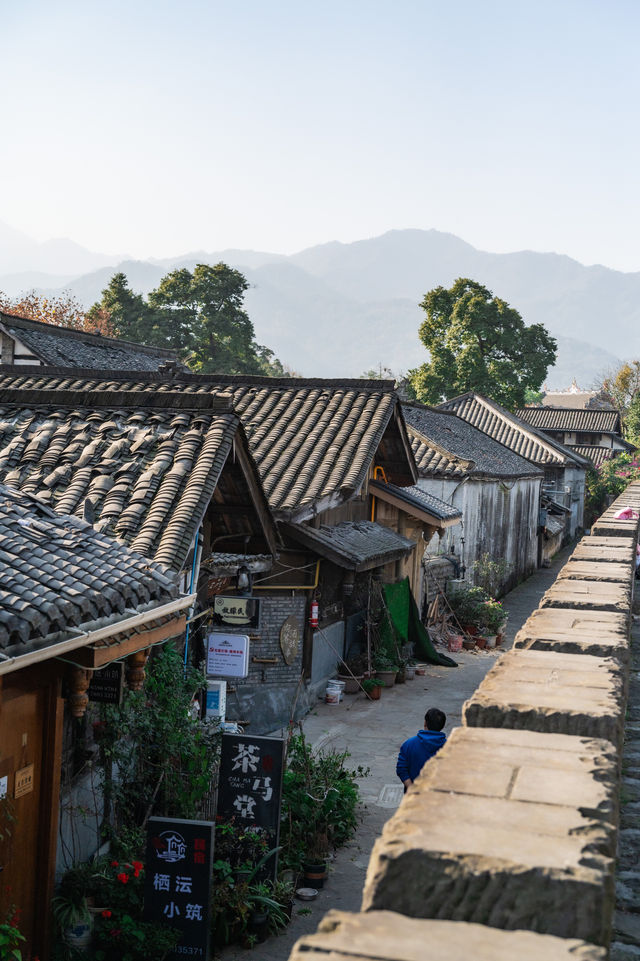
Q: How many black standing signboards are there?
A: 2